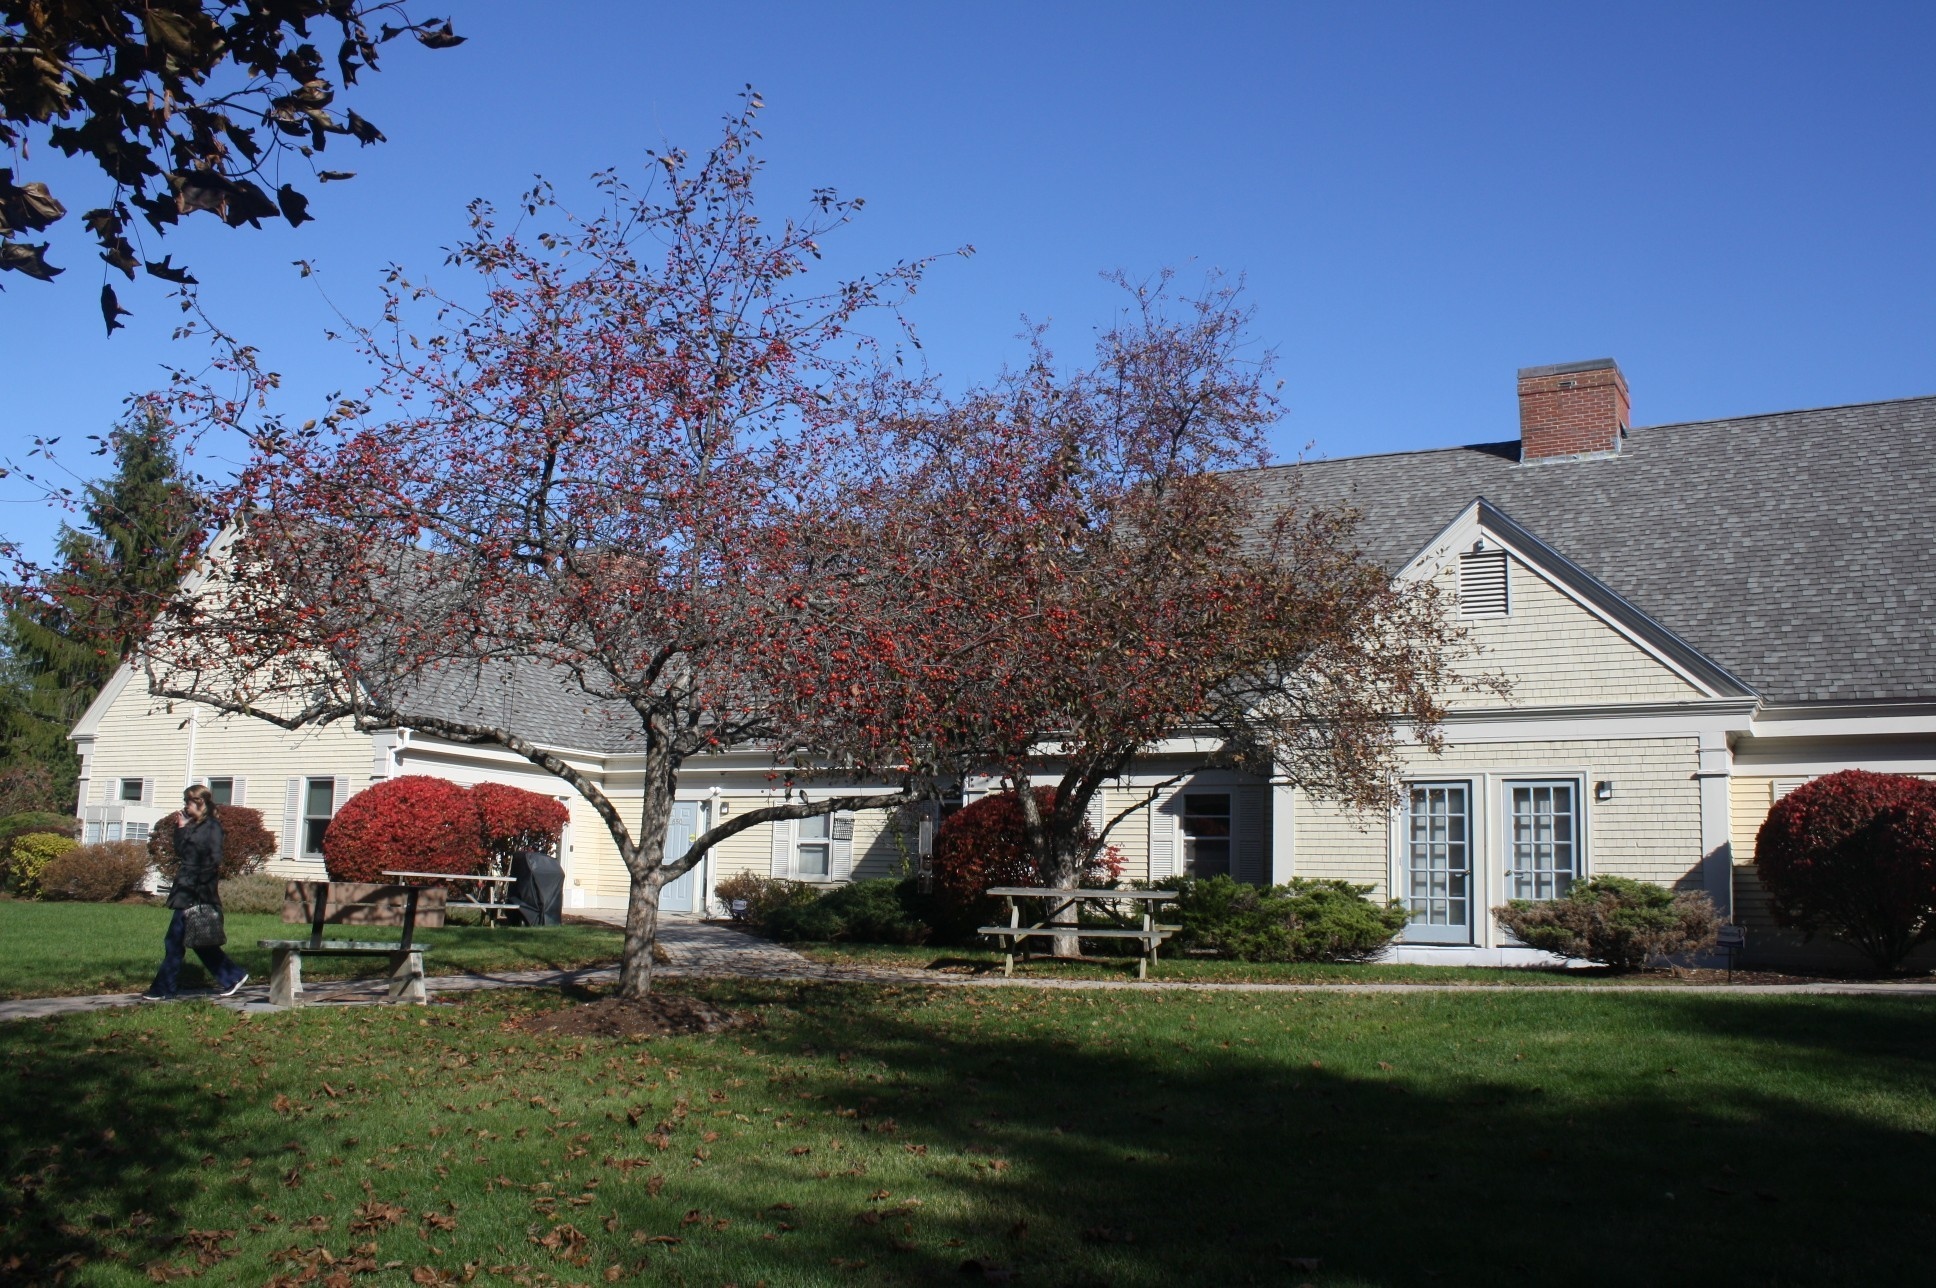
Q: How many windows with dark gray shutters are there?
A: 0